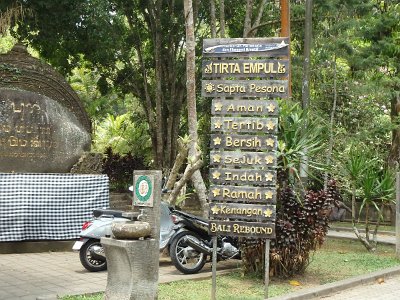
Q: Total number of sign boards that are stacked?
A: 11